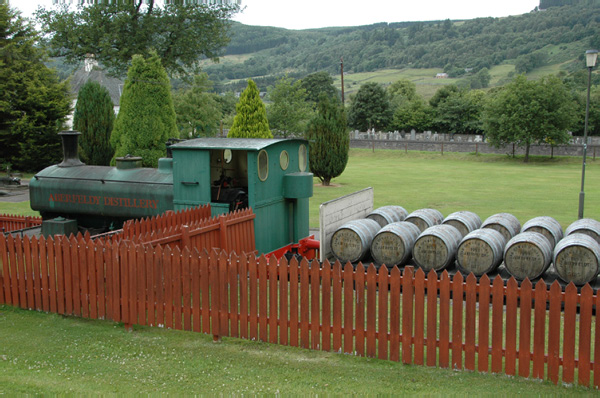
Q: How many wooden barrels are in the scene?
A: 12